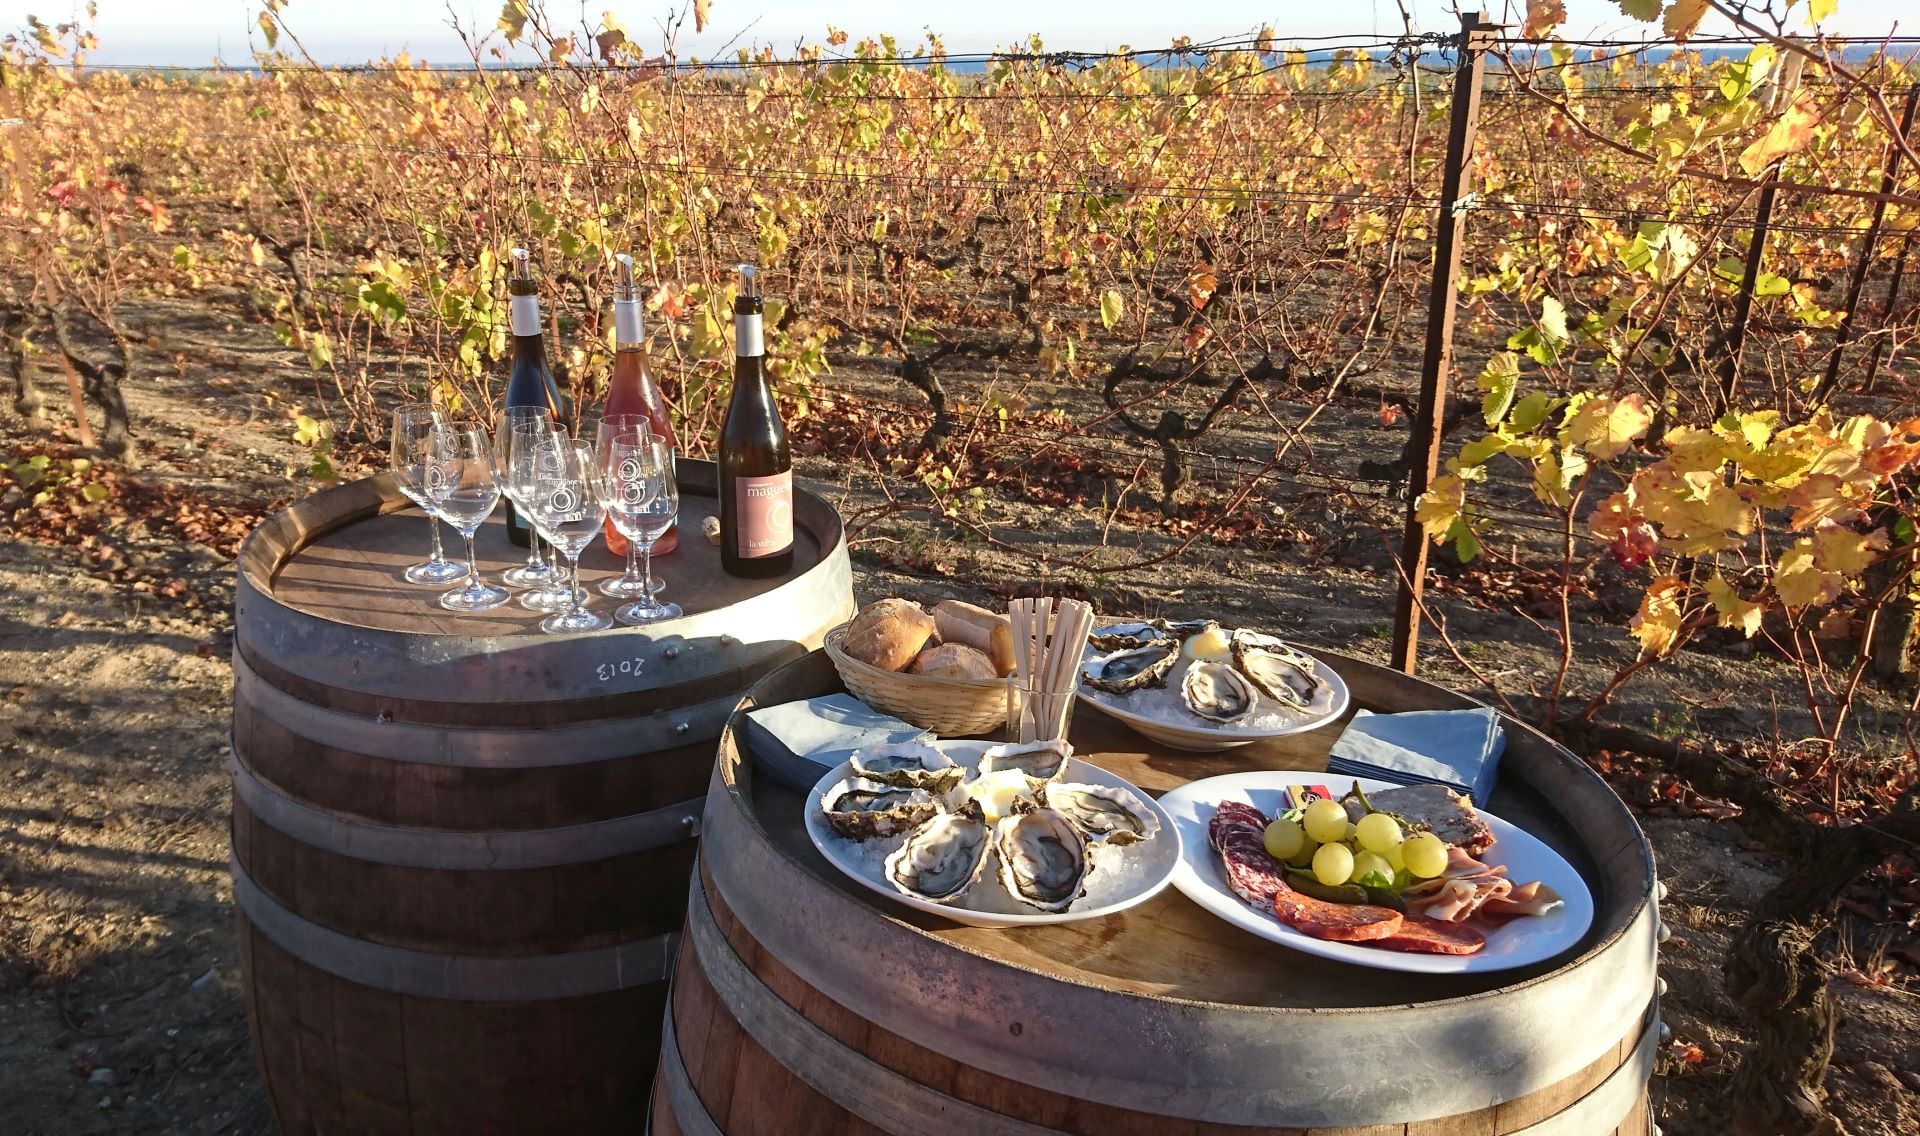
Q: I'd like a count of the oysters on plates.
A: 12